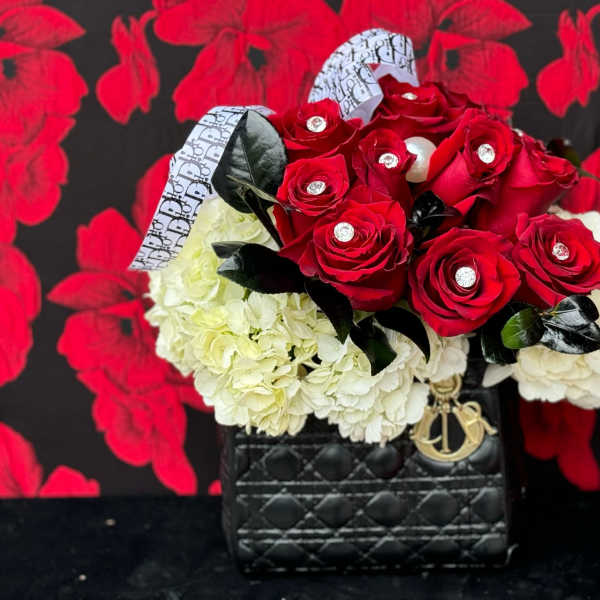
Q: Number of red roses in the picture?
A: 9